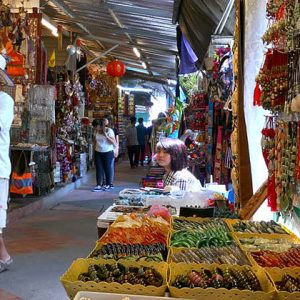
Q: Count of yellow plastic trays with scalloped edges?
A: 12